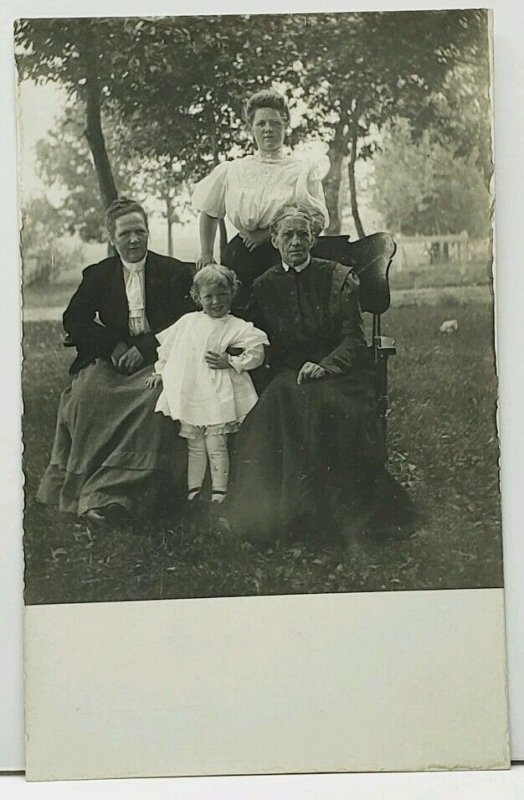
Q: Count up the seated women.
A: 2